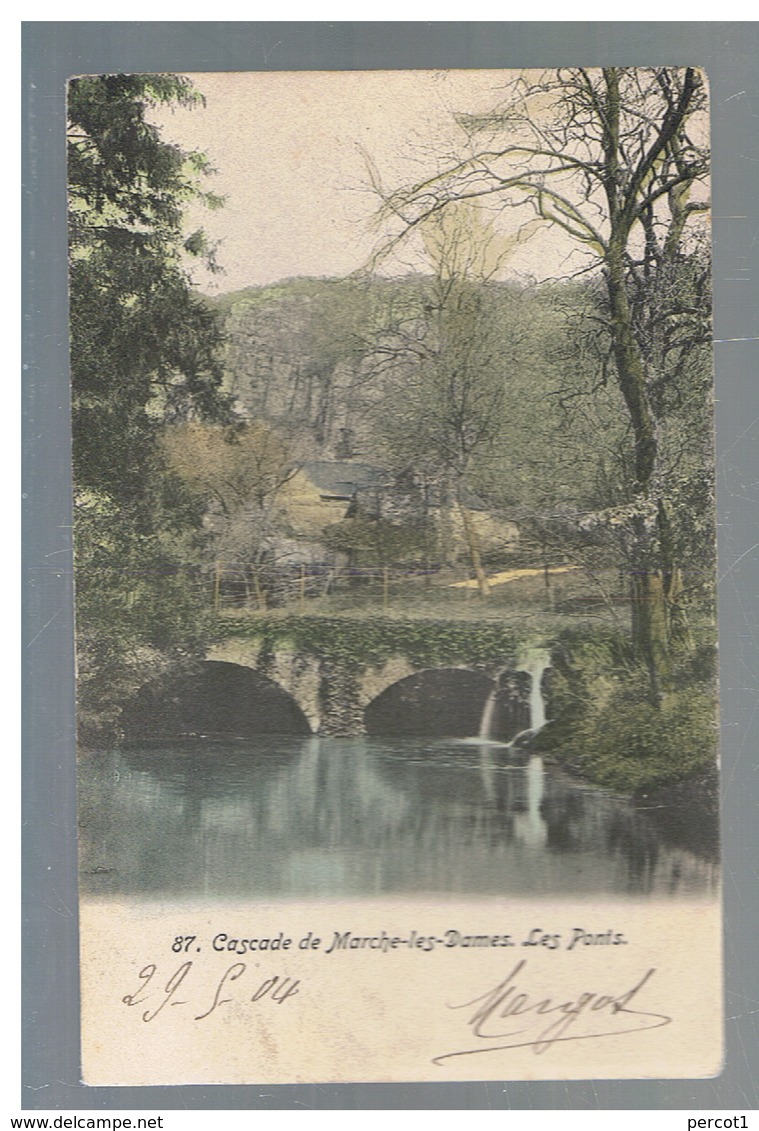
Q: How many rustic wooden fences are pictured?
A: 1